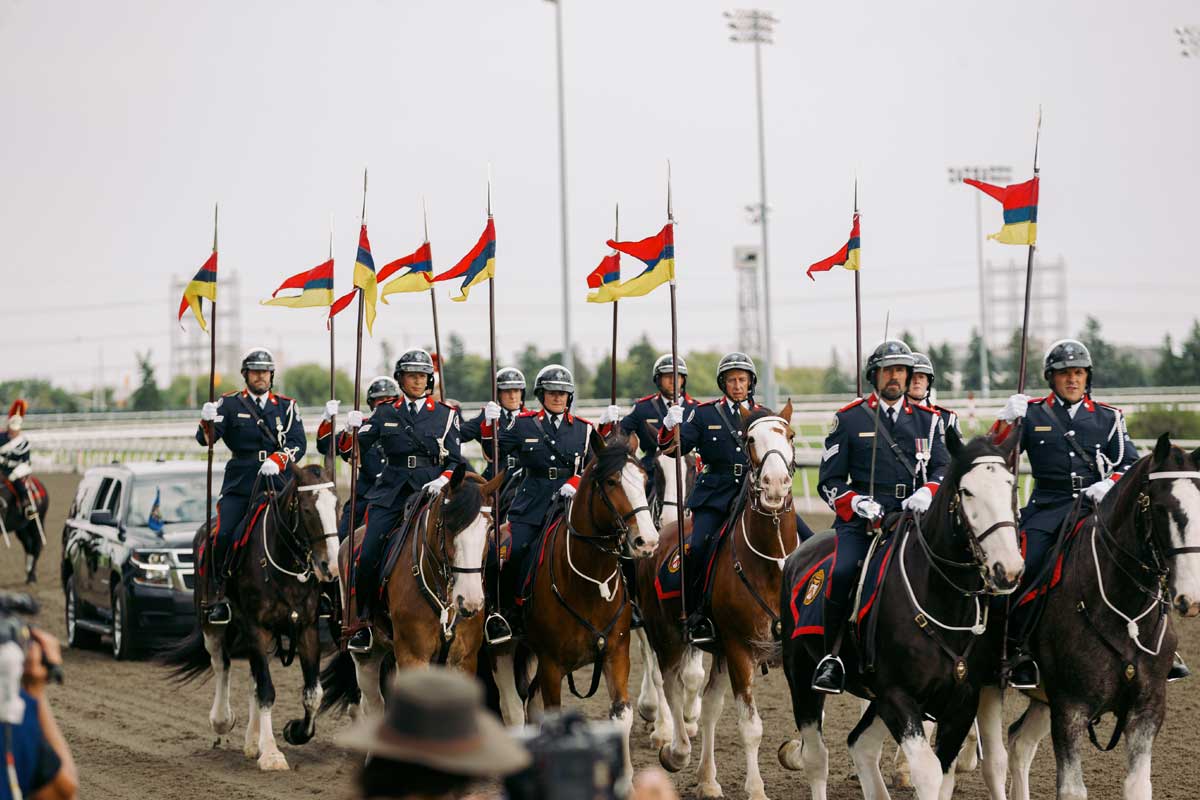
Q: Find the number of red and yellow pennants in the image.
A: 9